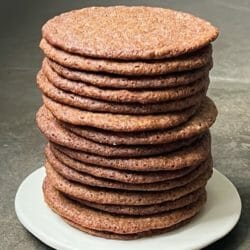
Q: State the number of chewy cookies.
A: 15